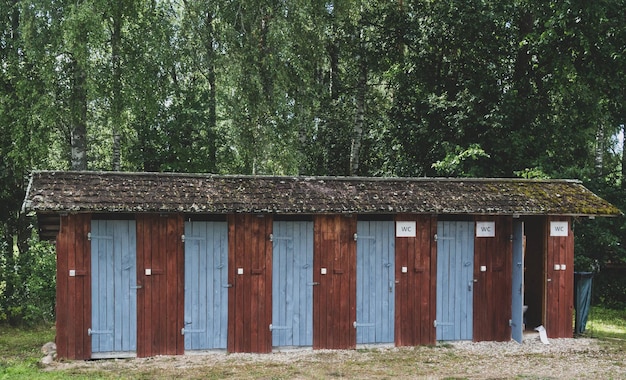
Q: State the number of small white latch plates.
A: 8